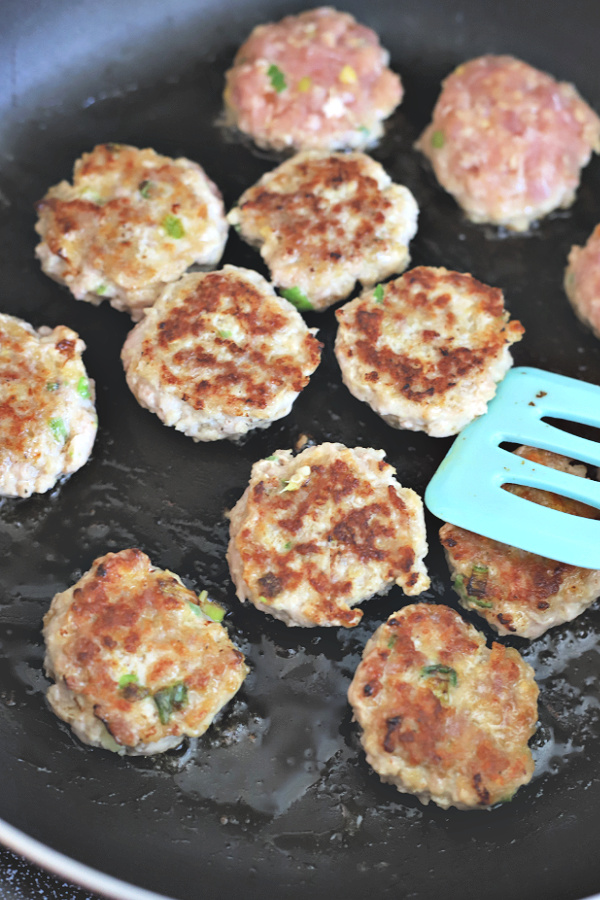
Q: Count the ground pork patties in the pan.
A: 12